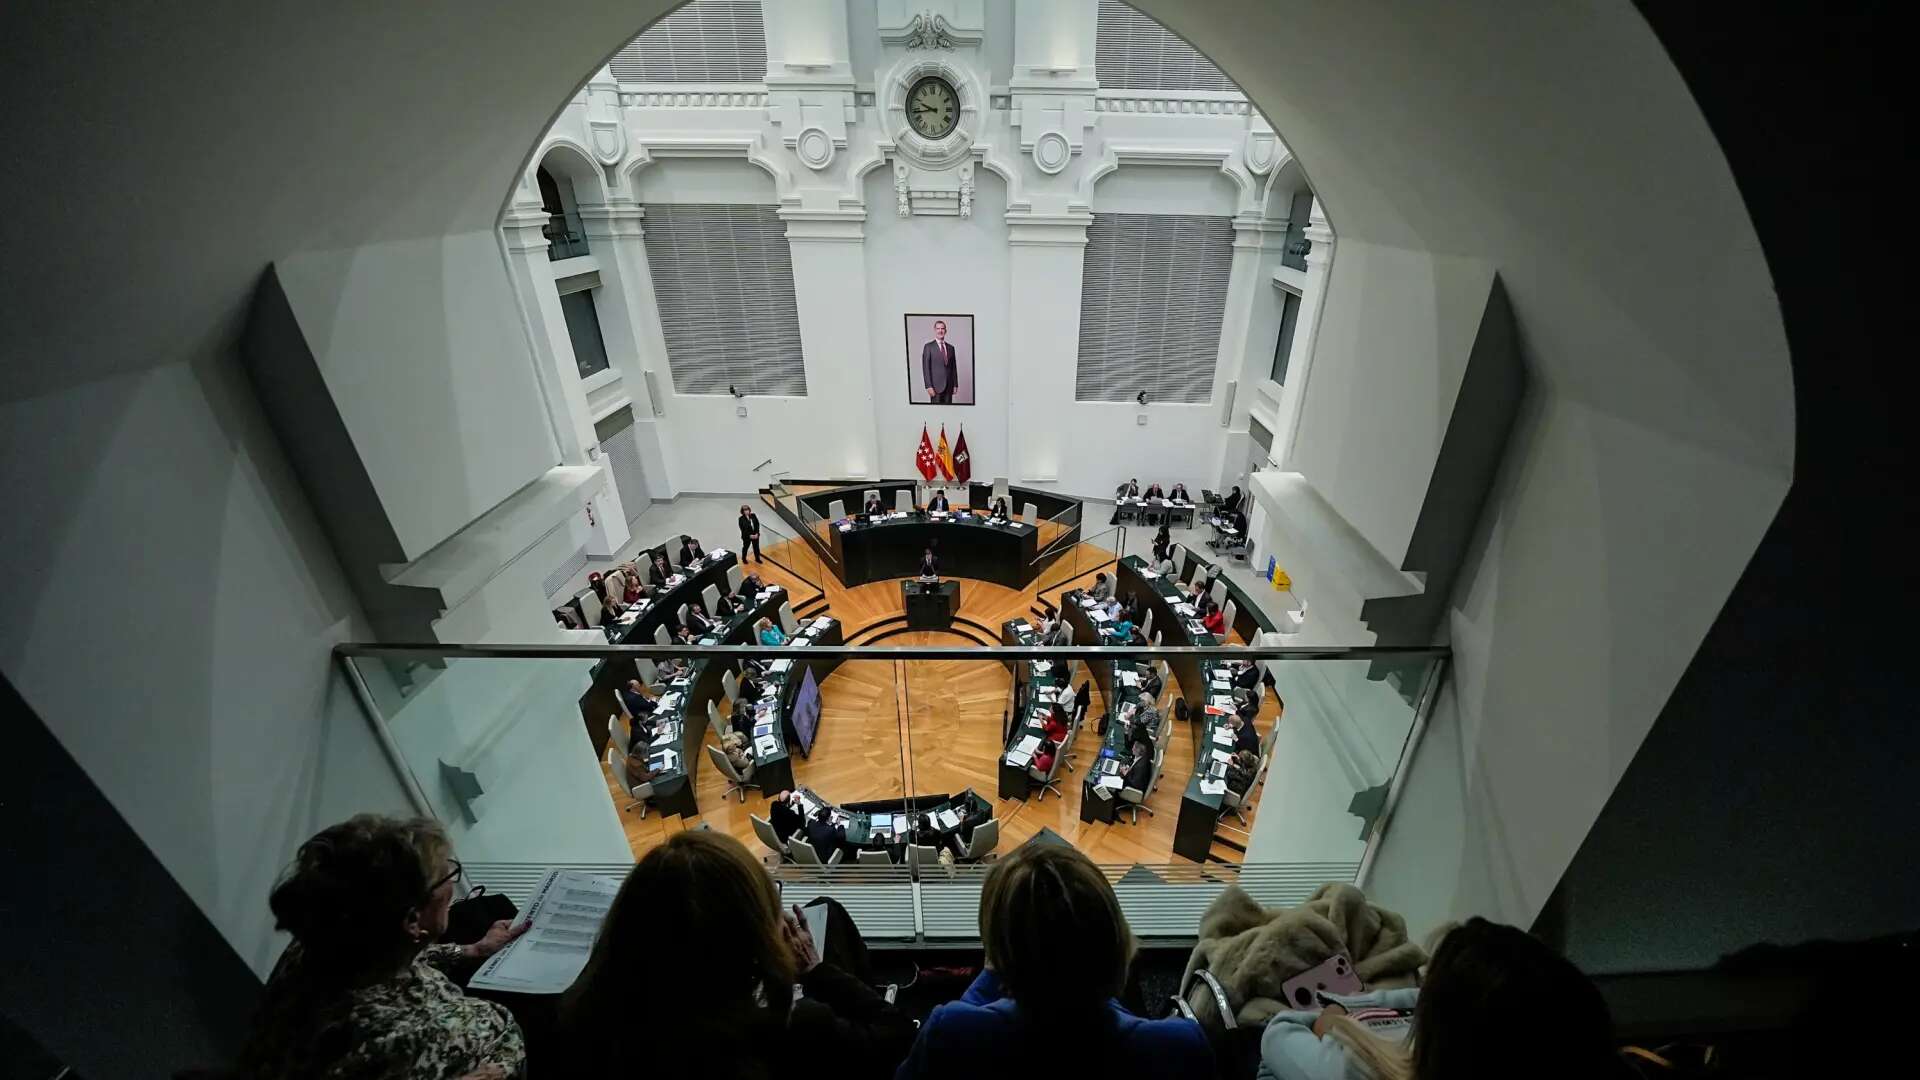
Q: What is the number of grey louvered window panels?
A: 4